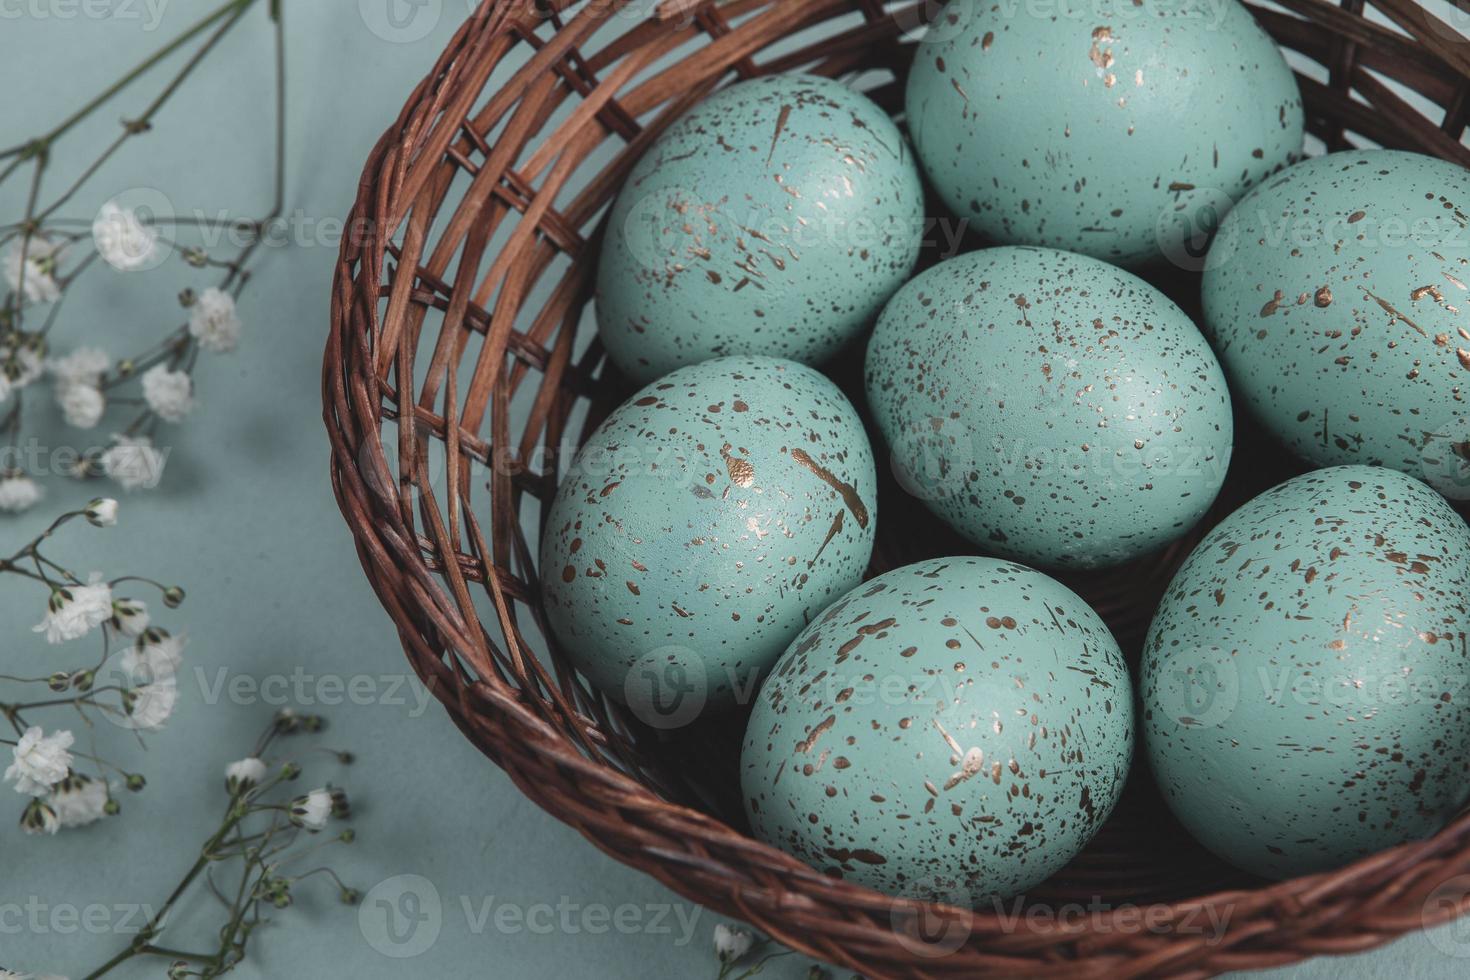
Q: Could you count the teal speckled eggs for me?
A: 7